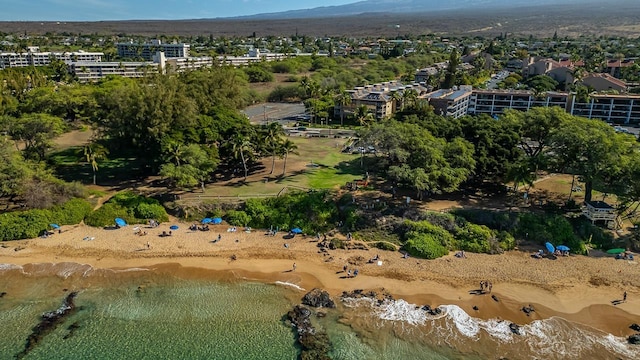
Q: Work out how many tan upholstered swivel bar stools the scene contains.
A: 0